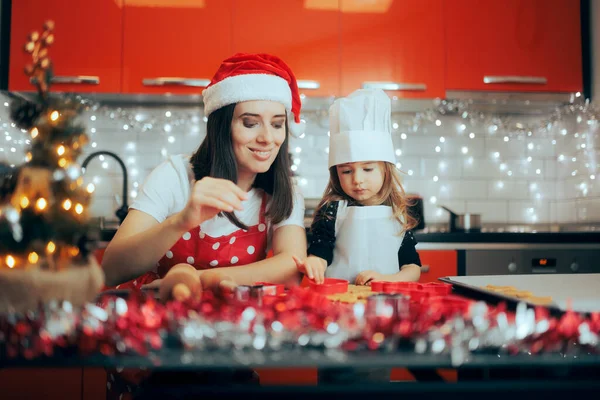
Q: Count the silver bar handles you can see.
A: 5